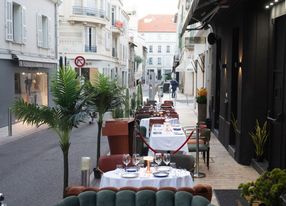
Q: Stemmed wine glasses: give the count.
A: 4